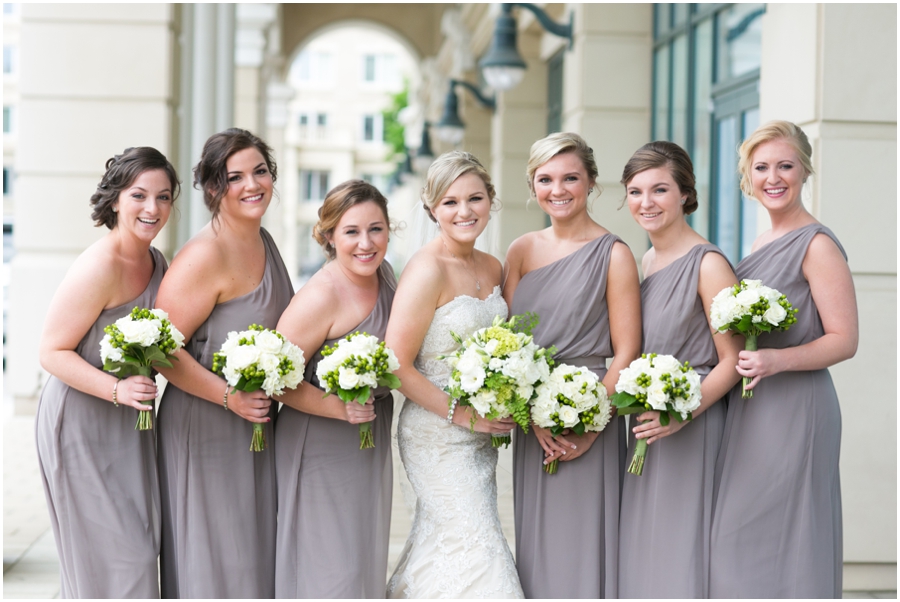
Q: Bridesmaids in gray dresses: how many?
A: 6